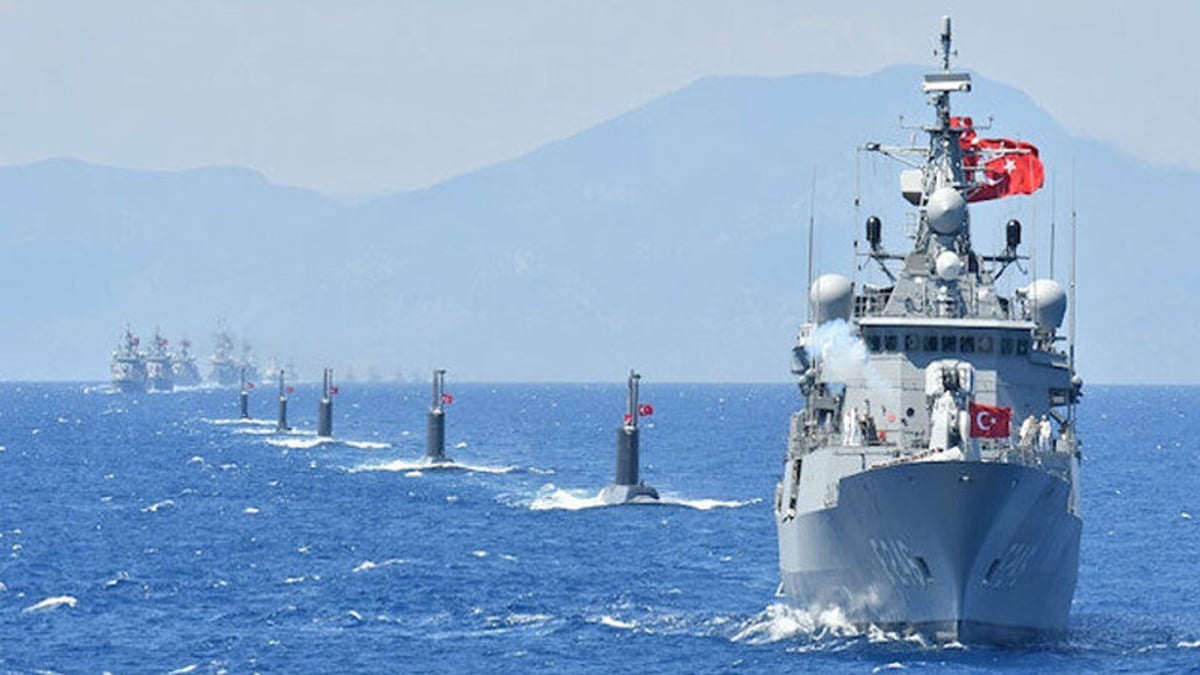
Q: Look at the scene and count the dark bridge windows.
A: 9